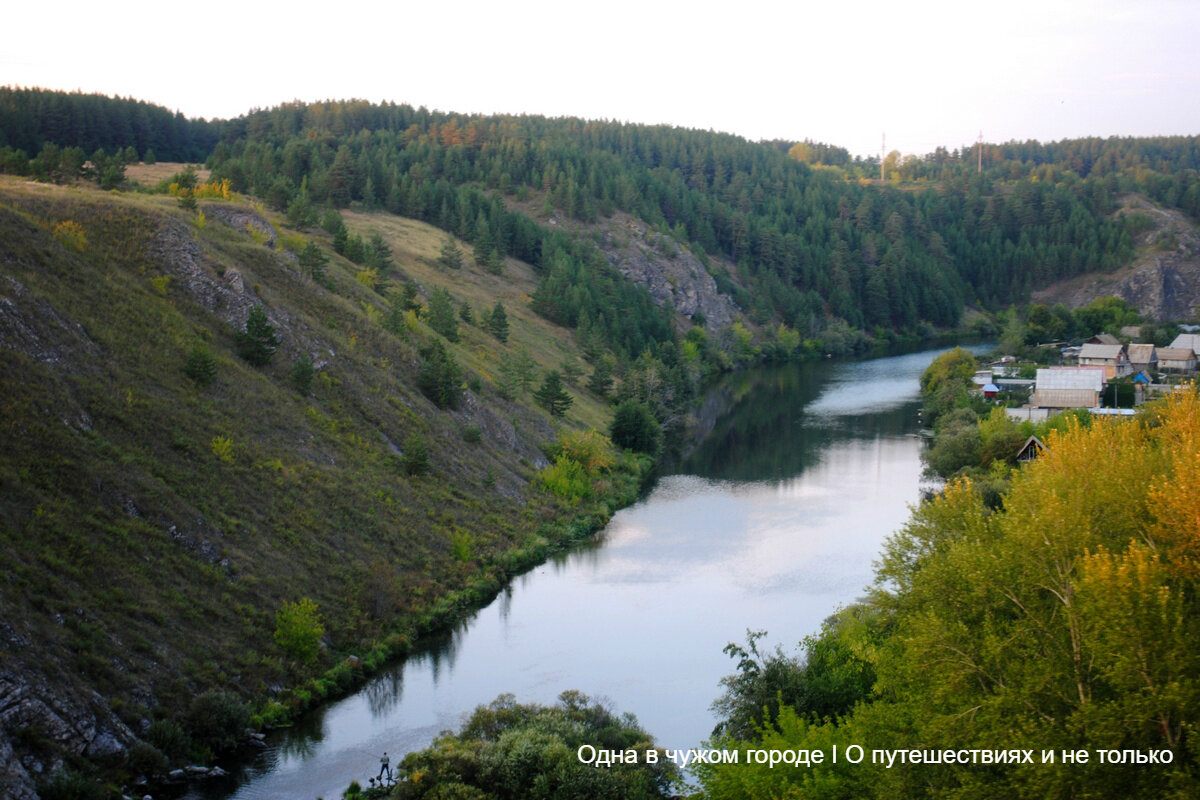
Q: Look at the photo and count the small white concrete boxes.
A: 0